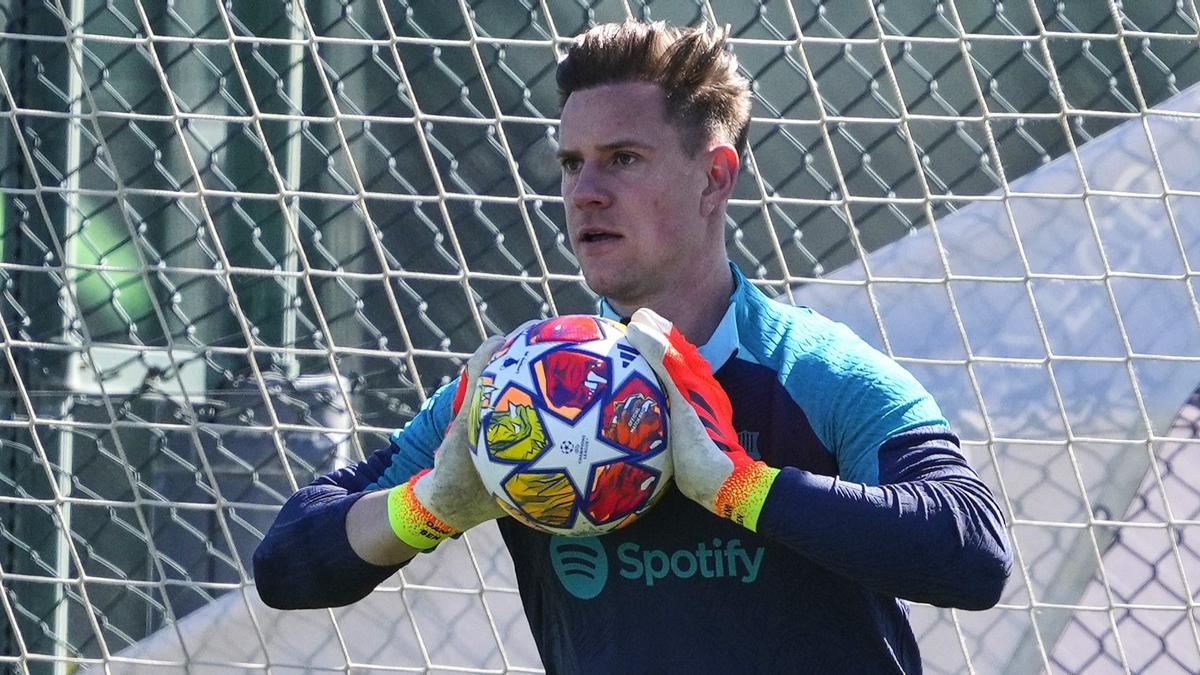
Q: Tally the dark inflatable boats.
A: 0